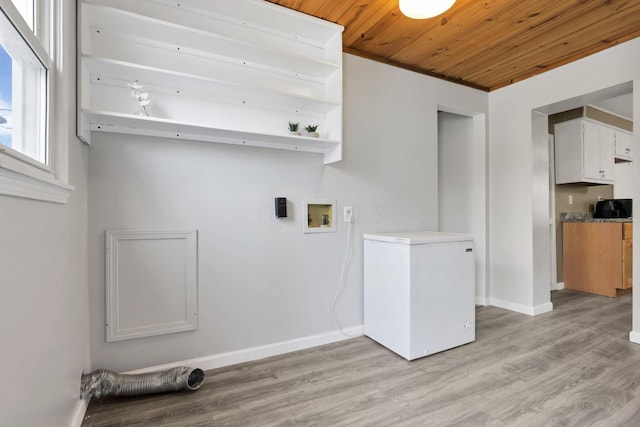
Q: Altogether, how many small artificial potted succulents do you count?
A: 2